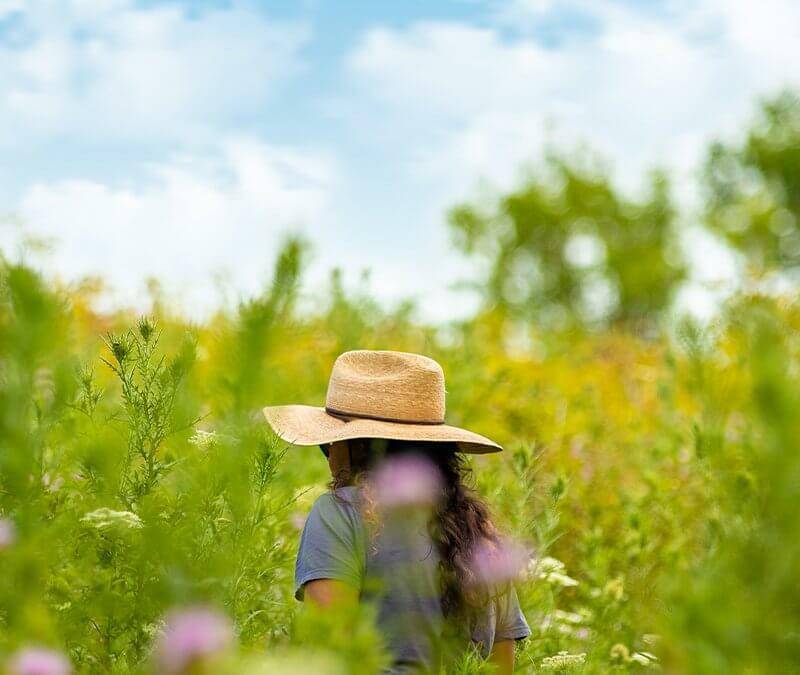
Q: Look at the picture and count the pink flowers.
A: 5